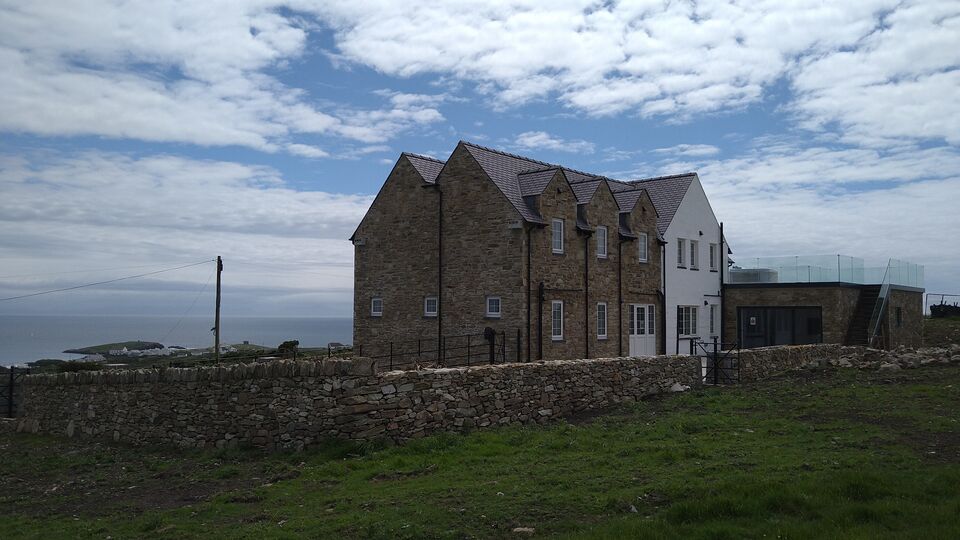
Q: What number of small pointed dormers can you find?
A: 3